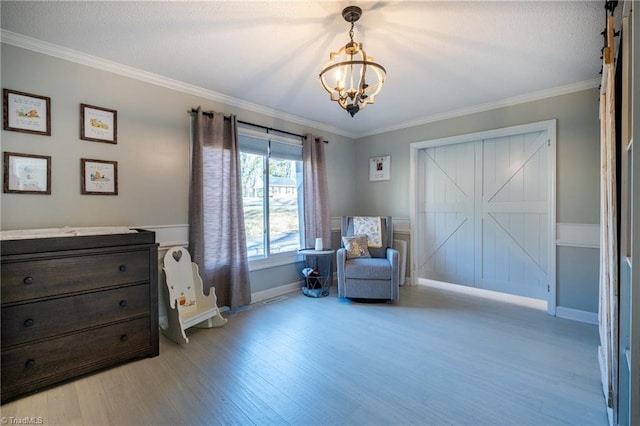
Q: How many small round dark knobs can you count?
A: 6